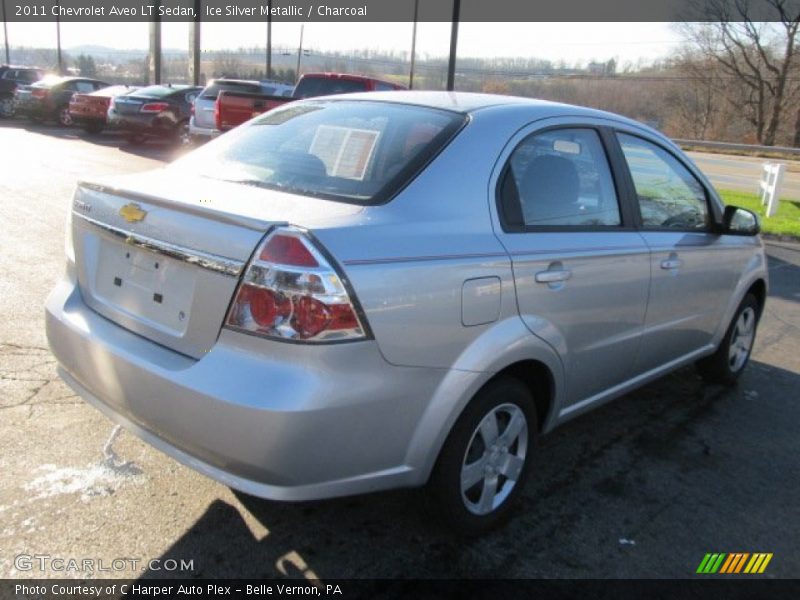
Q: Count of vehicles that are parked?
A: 7